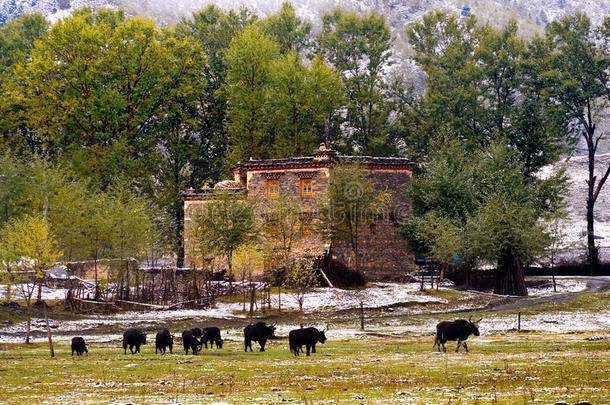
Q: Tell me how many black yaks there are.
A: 8